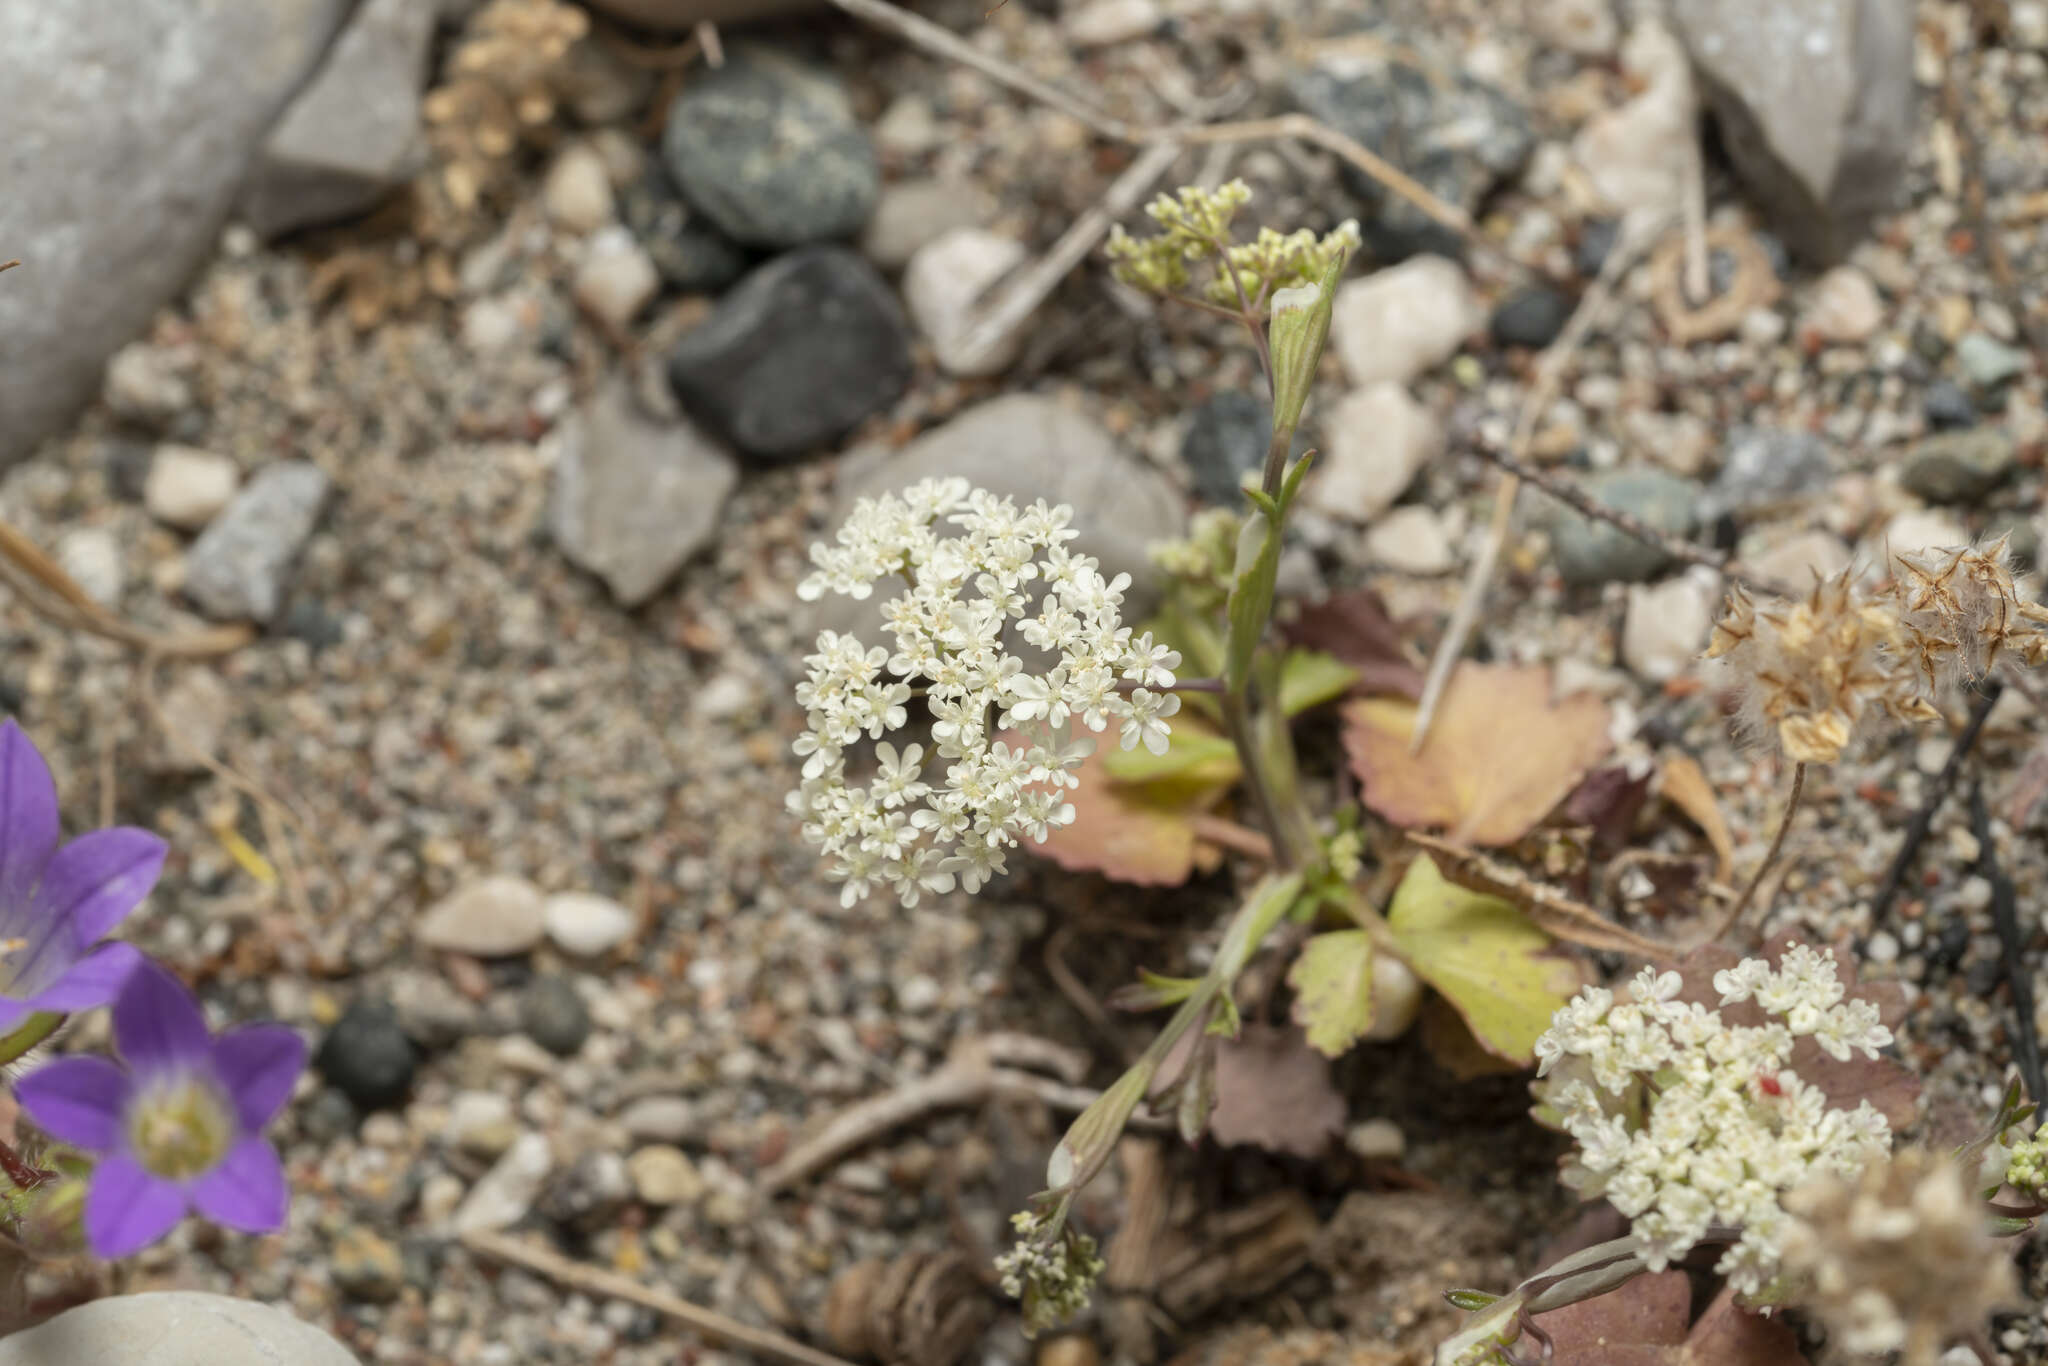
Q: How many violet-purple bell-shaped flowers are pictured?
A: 2